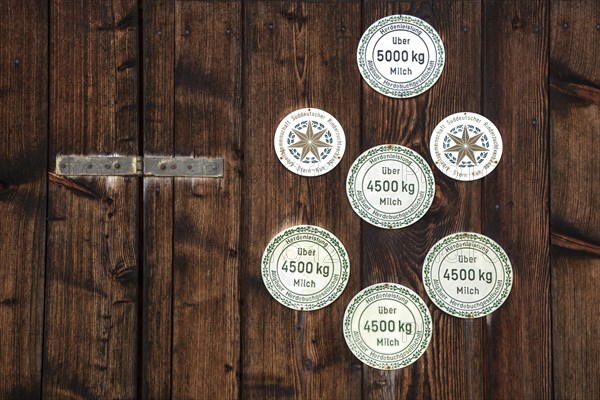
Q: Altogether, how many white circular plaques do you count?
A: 7